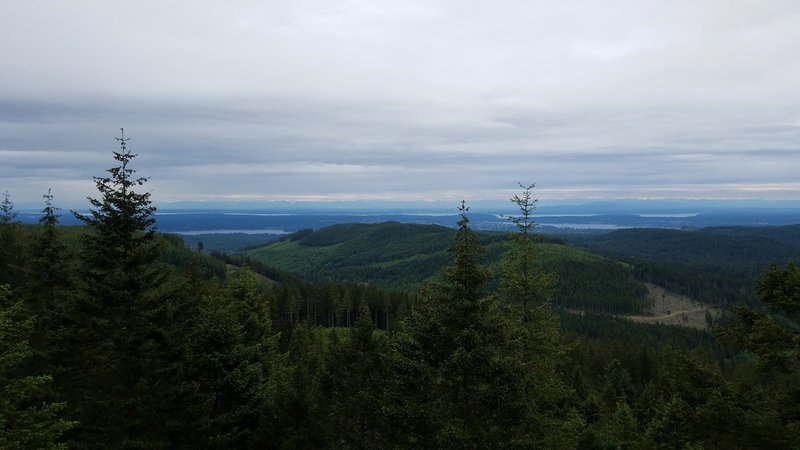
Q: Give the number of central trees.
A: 2